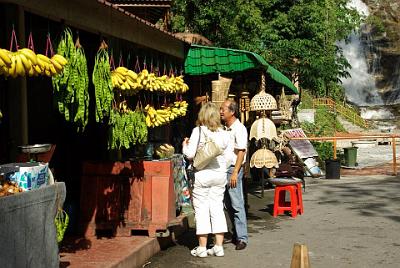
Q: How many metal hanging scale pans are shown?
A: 1